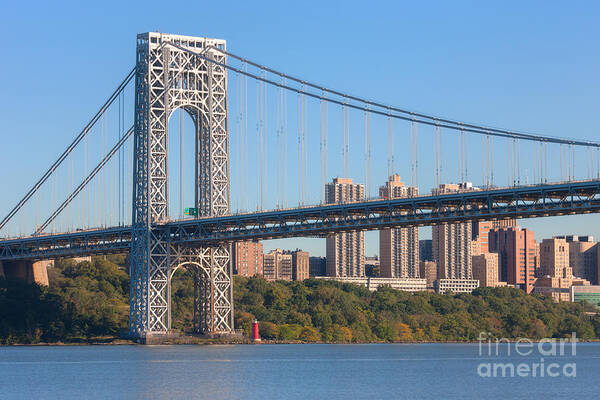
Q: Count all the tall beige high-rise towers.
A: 3